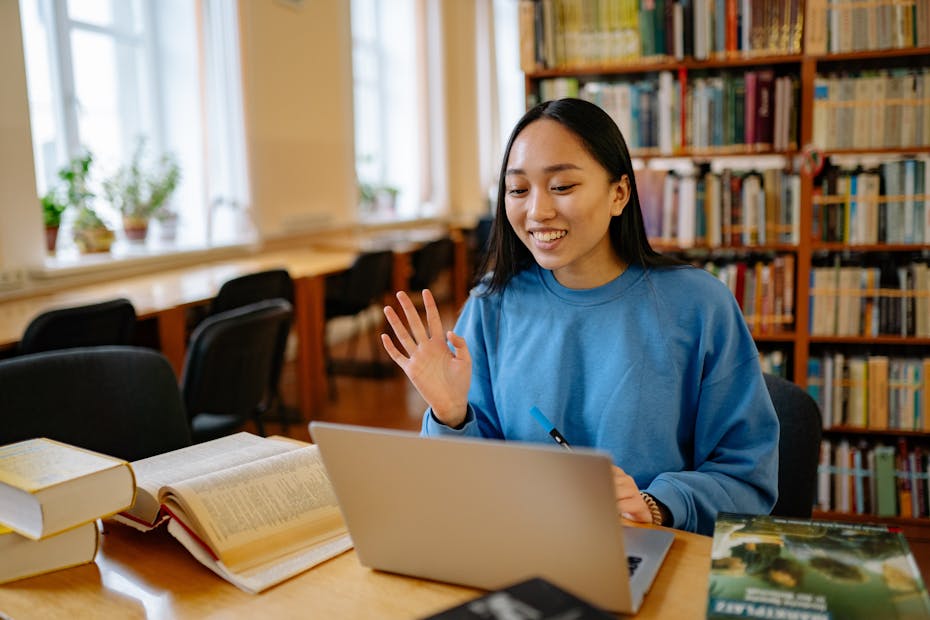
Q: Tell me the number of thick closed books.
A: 2